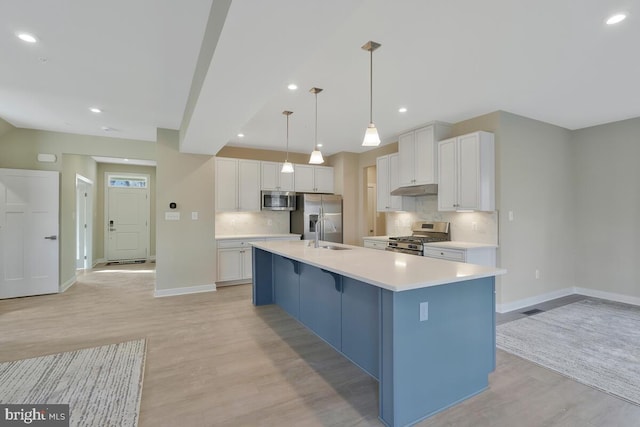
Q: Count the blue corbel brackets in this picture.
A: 2